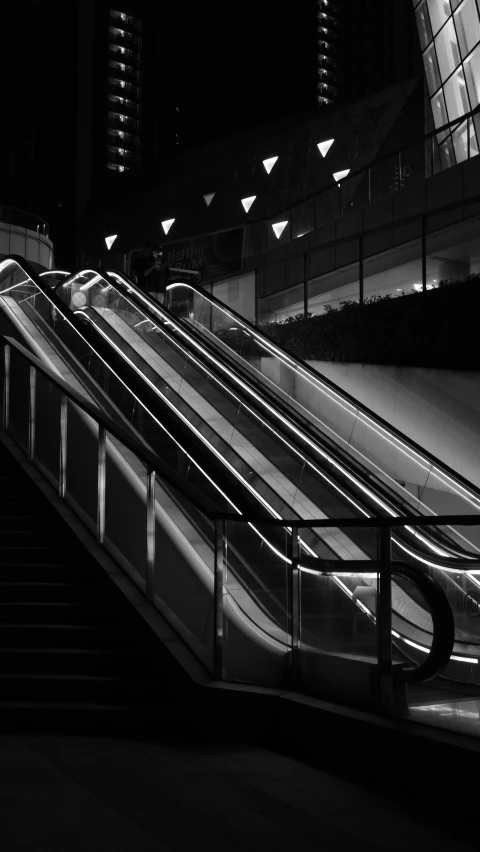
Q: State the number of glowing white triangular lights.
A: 8